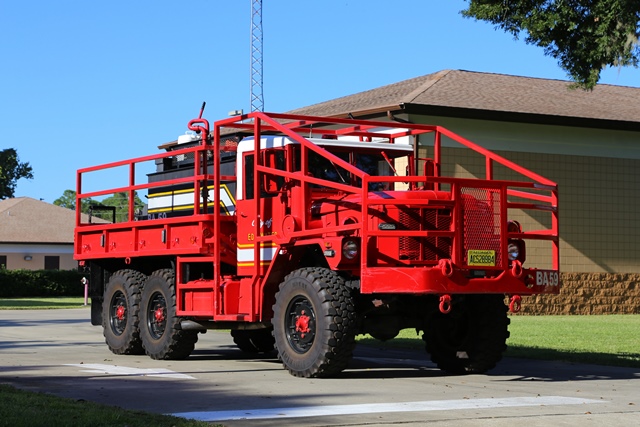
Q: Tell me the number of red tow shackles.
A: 4